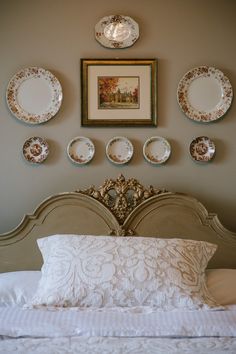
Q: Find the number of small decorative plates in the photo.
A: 5